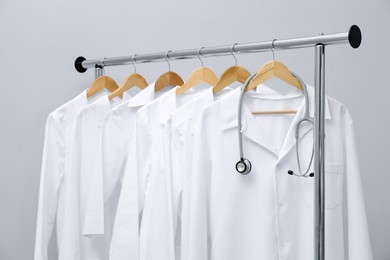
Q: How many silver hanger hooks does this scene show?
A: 6